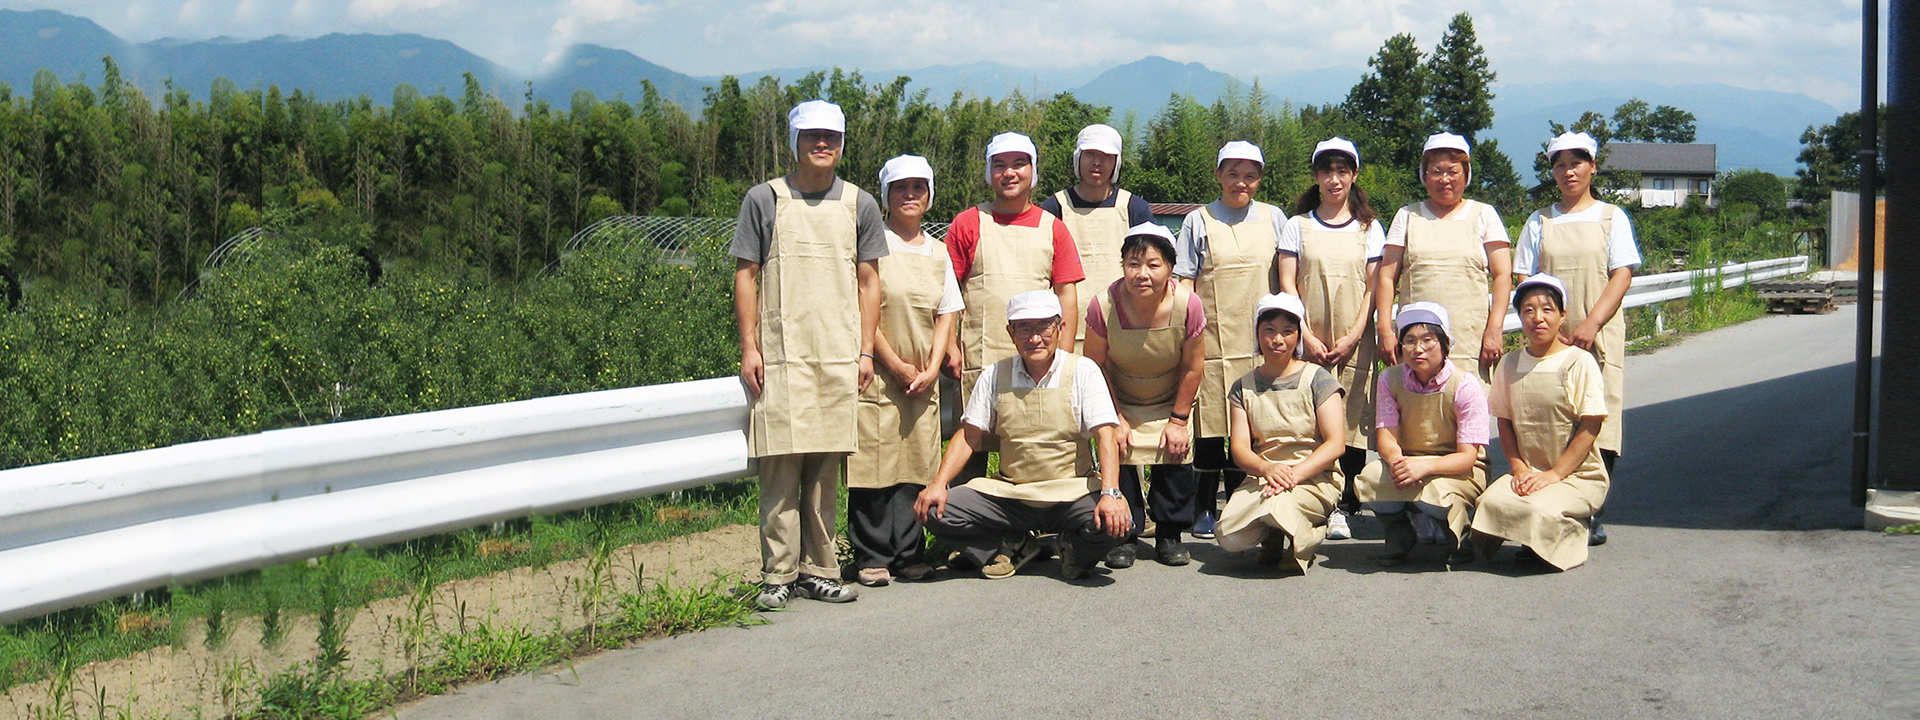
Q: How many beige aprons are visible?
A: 13